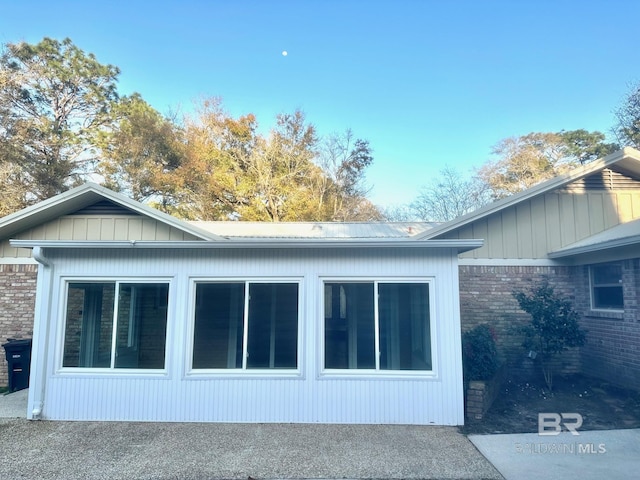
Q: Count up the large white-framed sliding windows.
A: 3